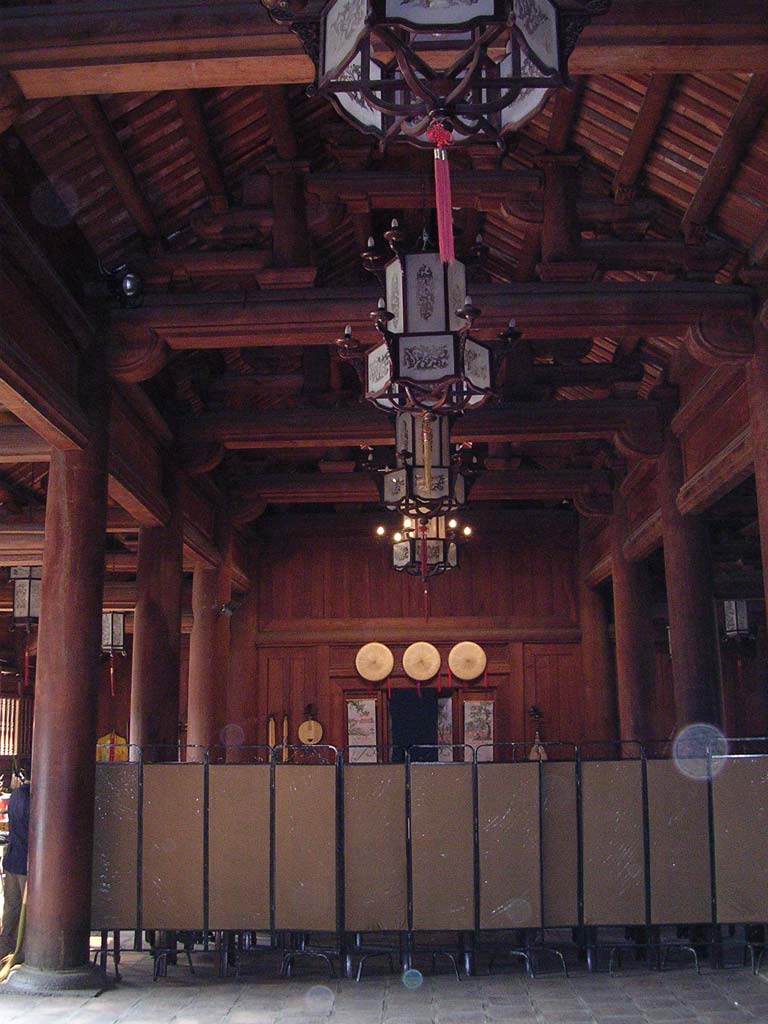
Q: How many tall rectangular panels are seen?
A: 11